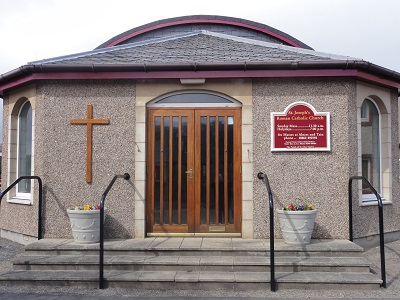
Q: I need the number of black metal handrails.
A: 4